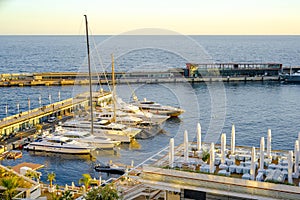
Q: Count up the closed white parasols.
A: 12